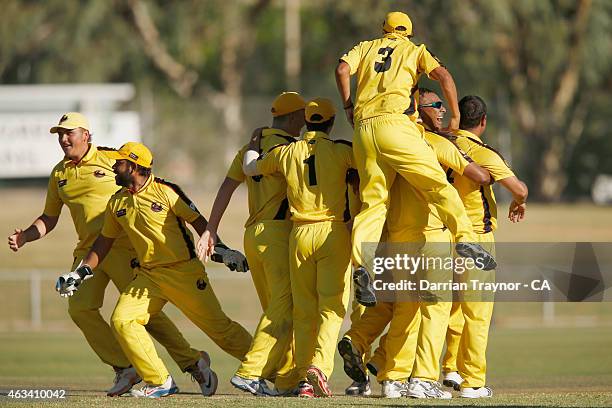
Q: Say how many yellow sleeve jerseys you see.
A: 7